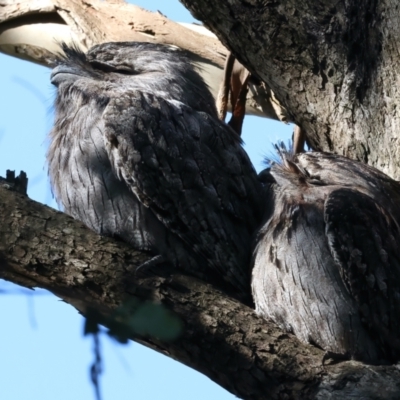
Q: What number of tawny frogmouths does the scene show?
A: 2